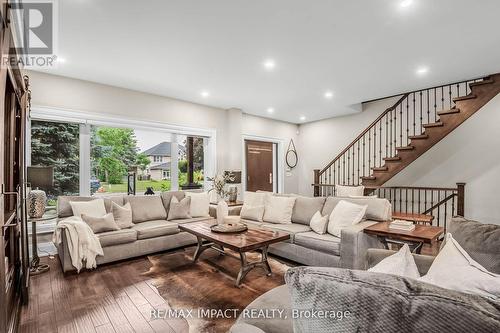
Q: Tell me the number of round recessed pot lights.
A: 8